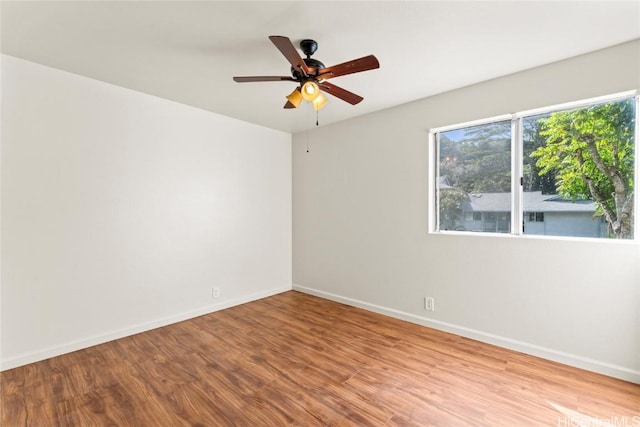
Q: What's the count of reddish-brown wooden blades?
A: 5